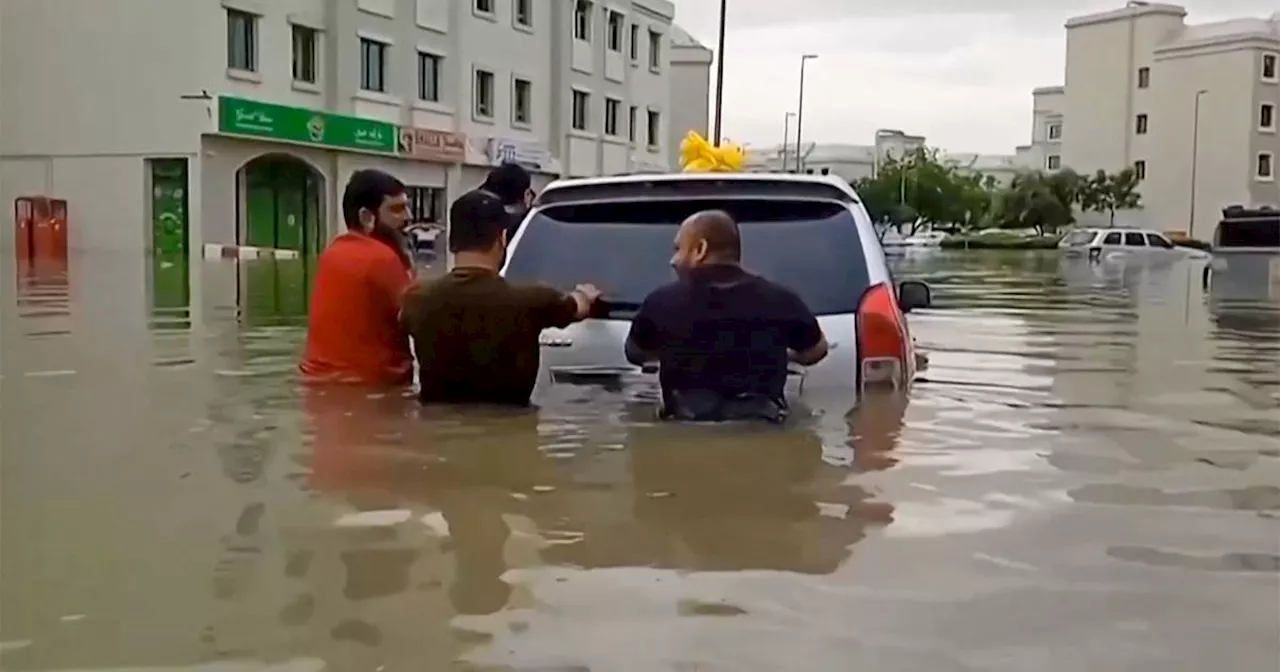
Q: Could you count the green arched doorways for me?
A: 1